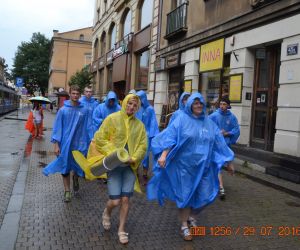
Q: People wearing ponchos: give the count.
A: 8